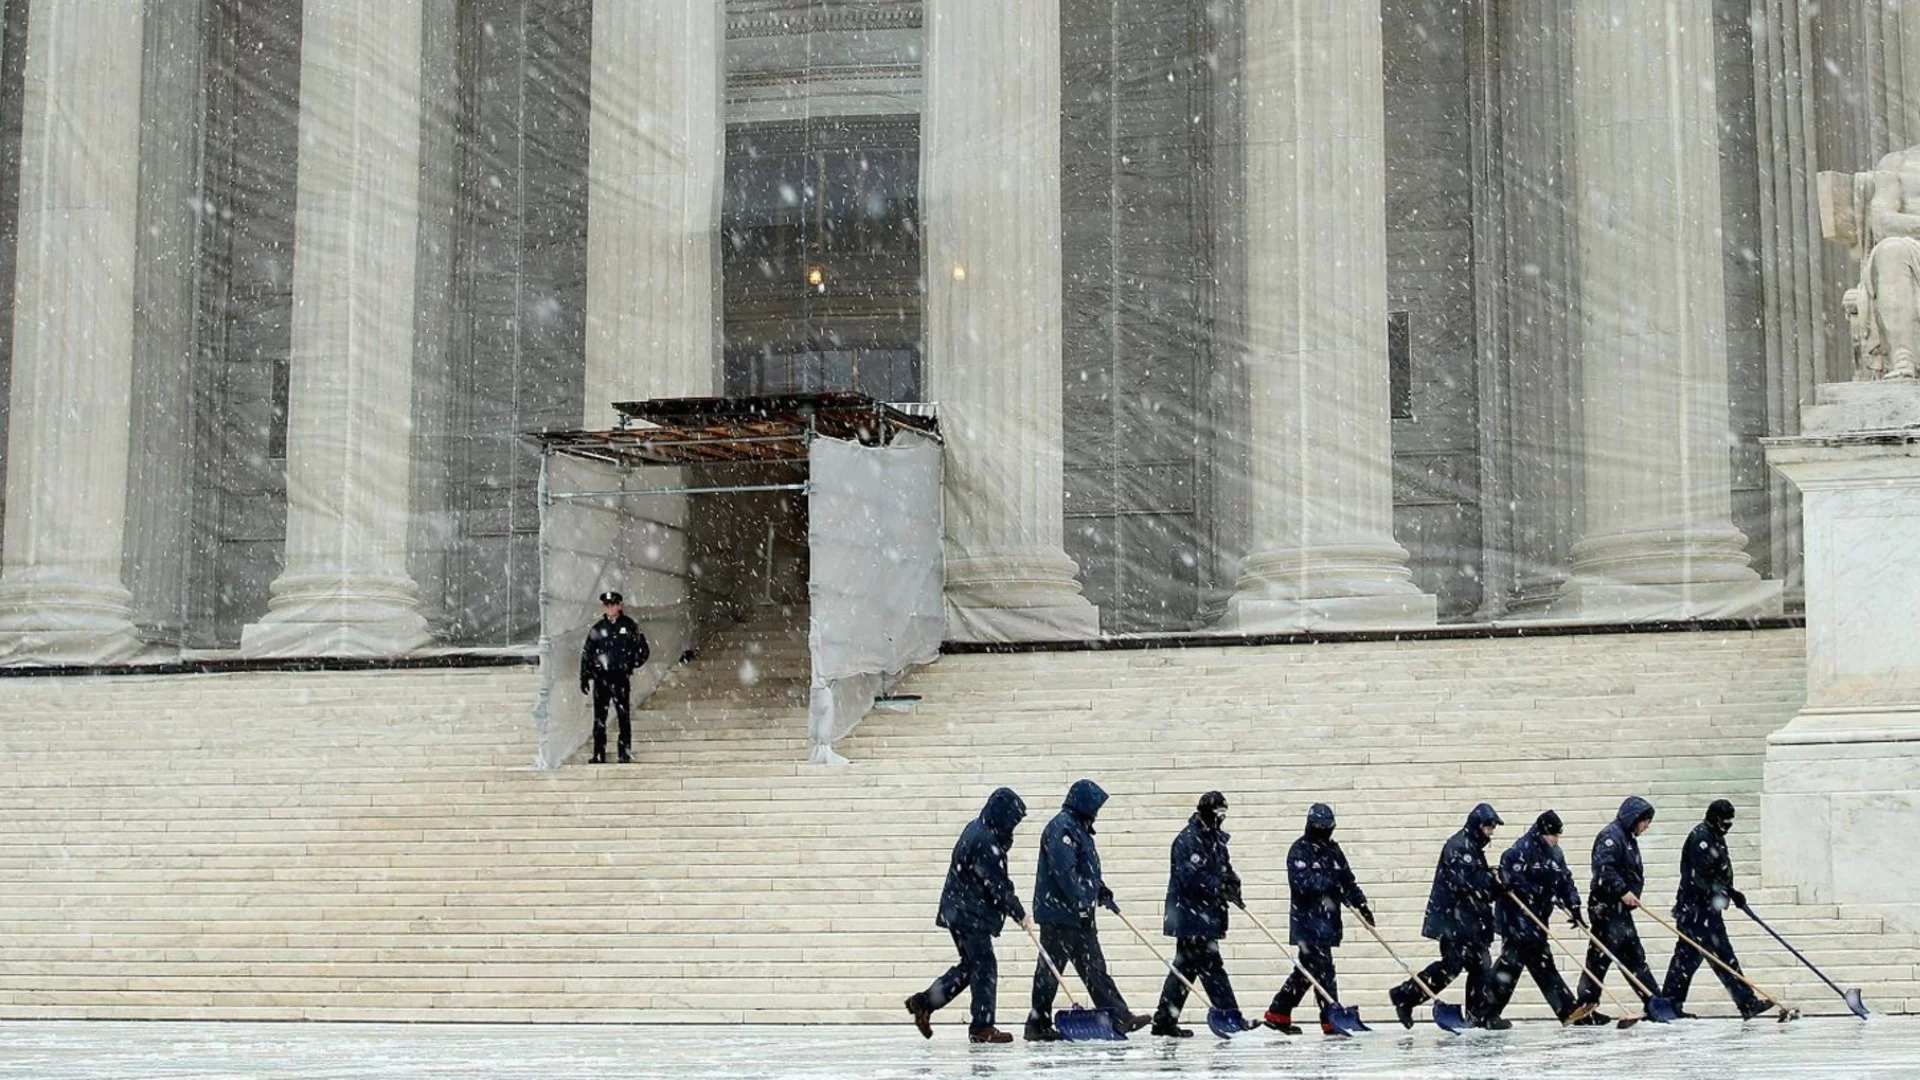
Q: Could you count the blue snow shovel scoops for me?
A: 6